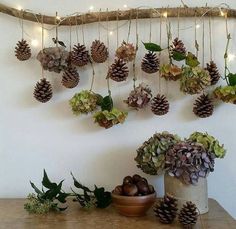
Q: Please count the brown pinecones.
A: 13